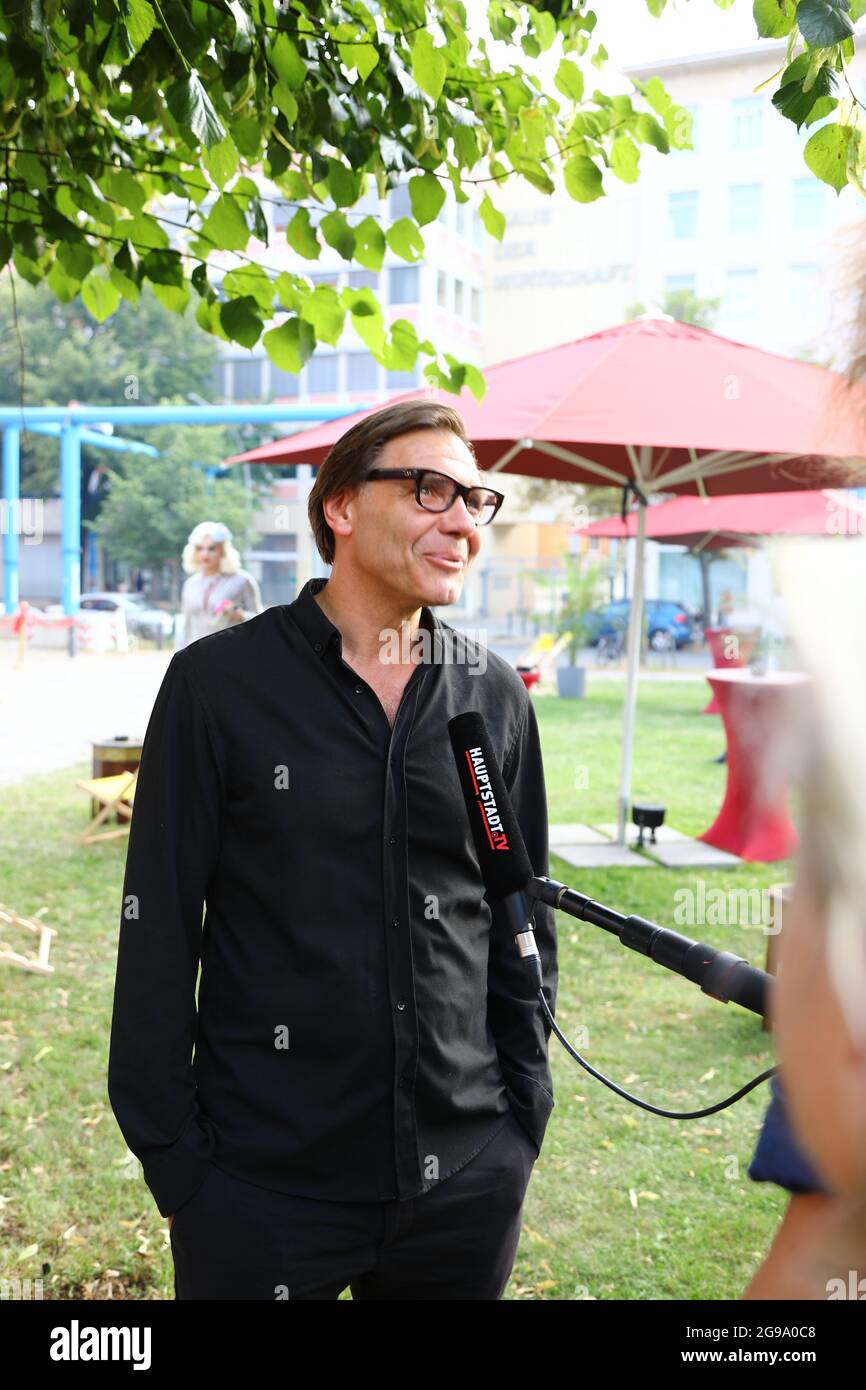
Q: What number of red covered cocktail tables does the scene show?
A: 2